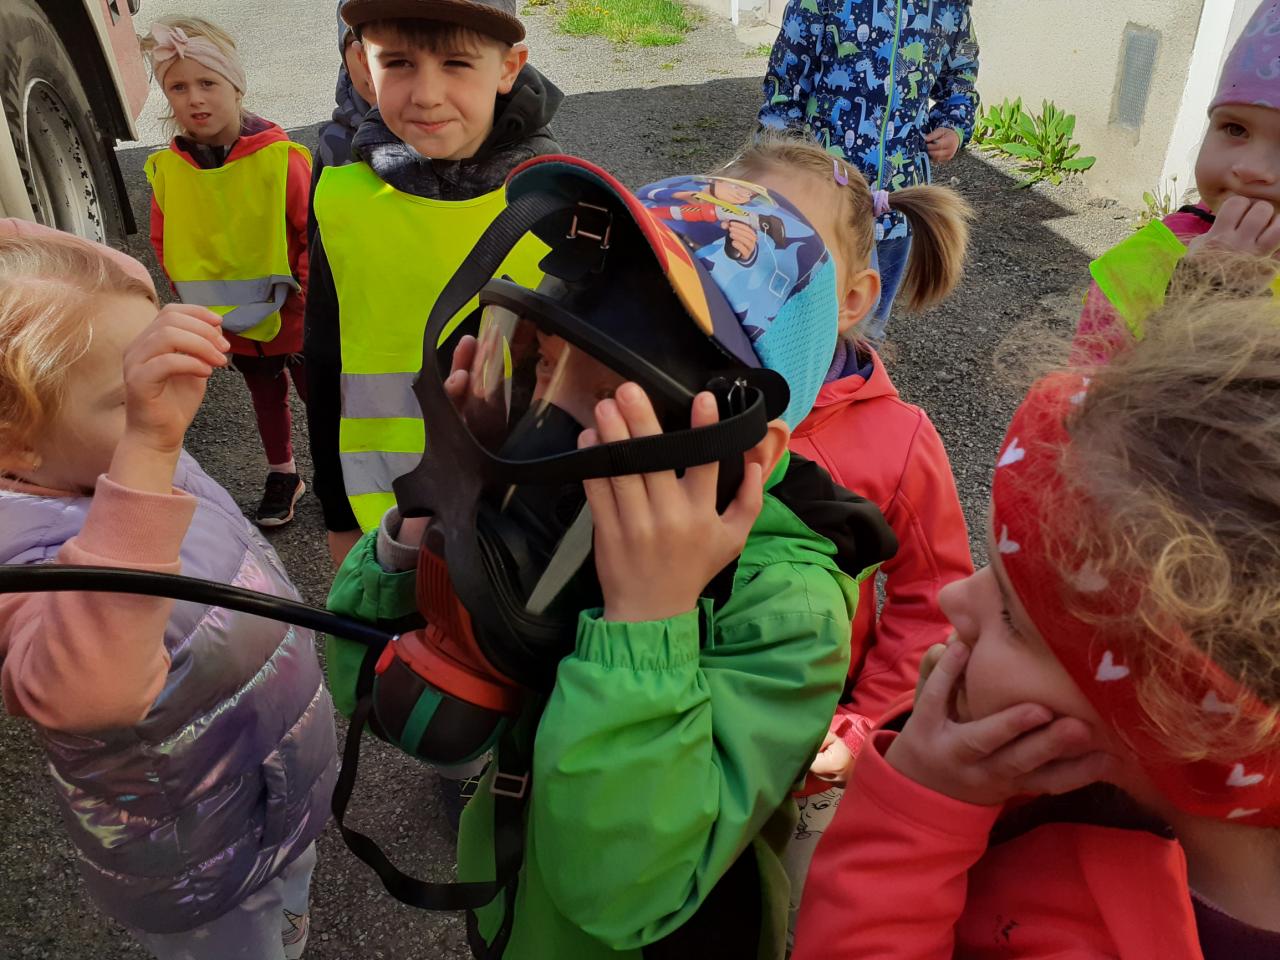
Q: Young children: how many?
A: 9